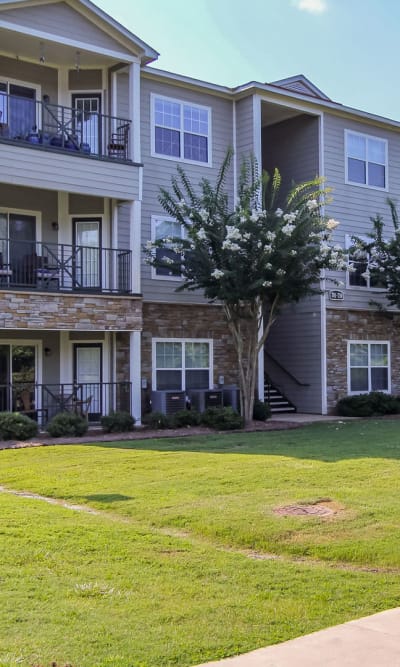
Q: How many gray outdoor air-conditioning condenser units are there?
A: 3